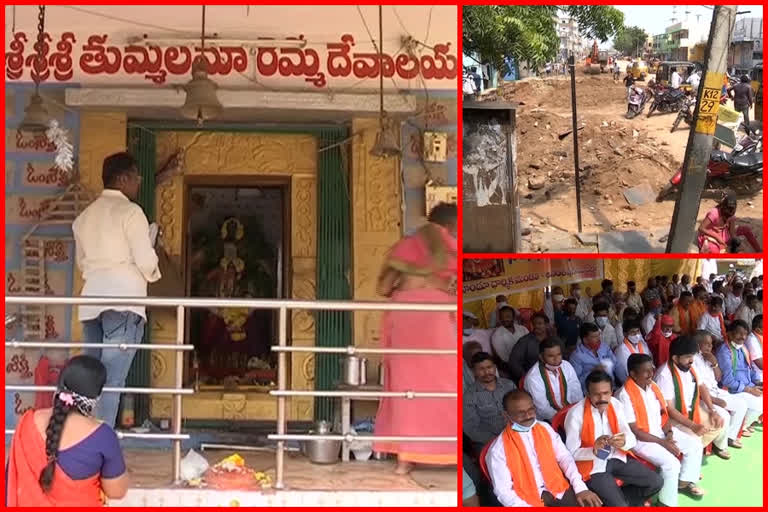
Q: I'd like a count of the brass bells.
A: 3